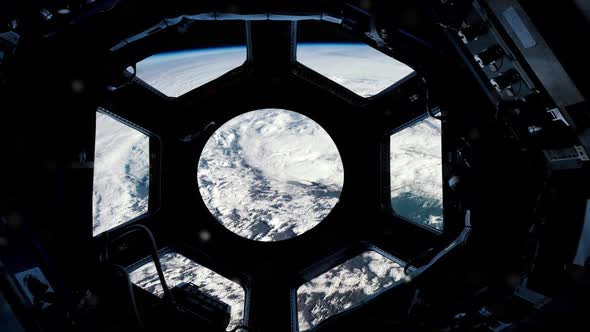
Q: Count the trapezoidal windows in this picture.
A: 6